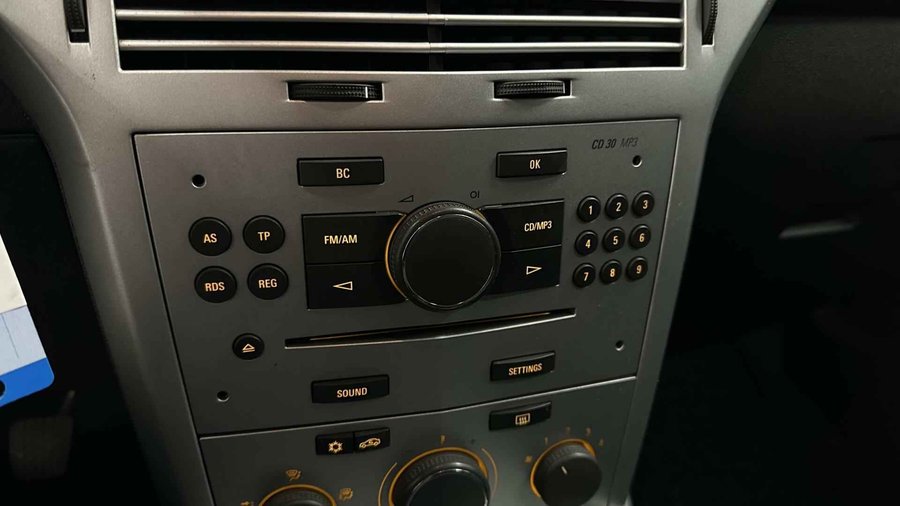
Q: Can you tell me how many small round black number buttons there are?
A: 9